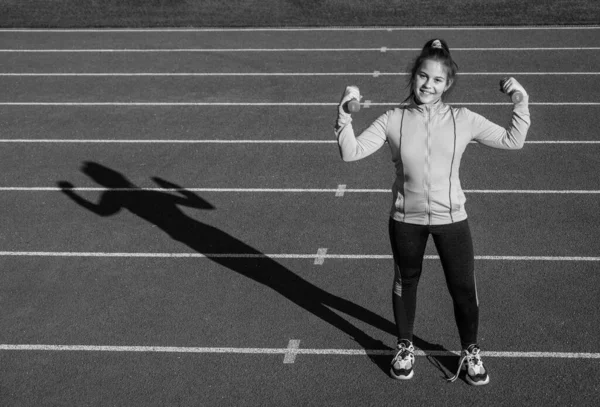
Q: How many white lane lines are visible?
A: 8